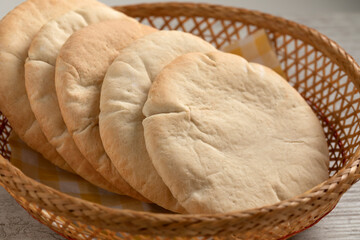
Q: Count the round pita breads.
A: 5